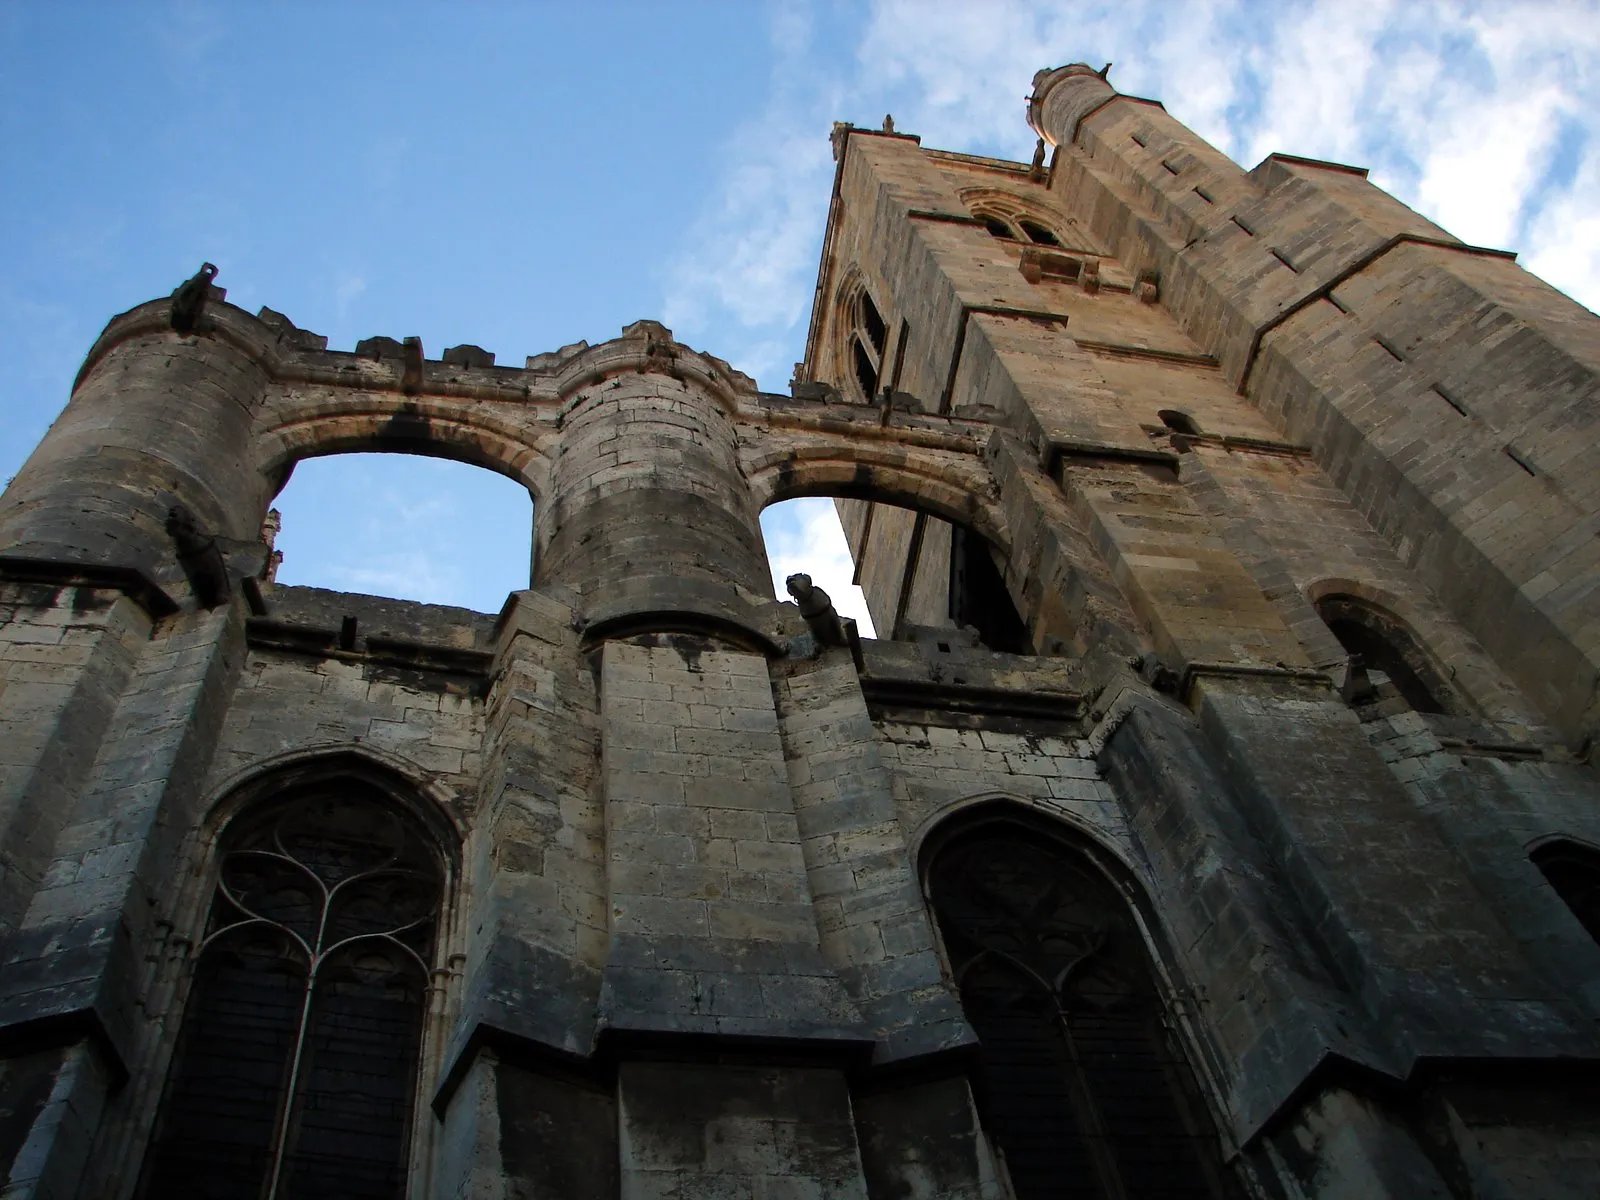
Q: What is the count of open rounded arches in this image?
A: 2